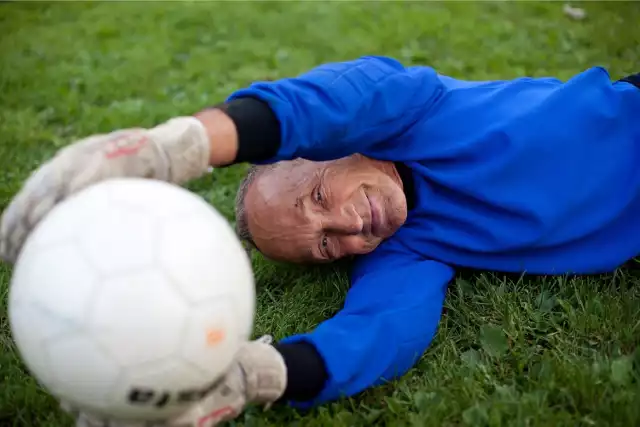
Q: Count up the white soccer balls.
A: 1